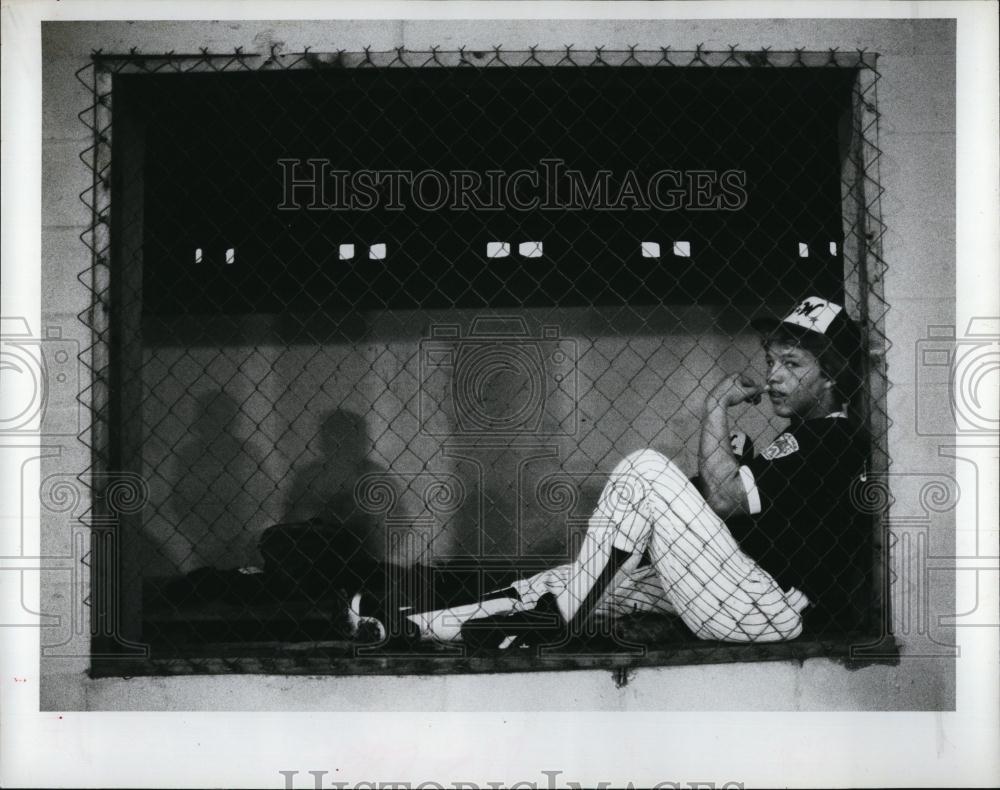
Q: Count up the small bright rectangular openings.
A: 10